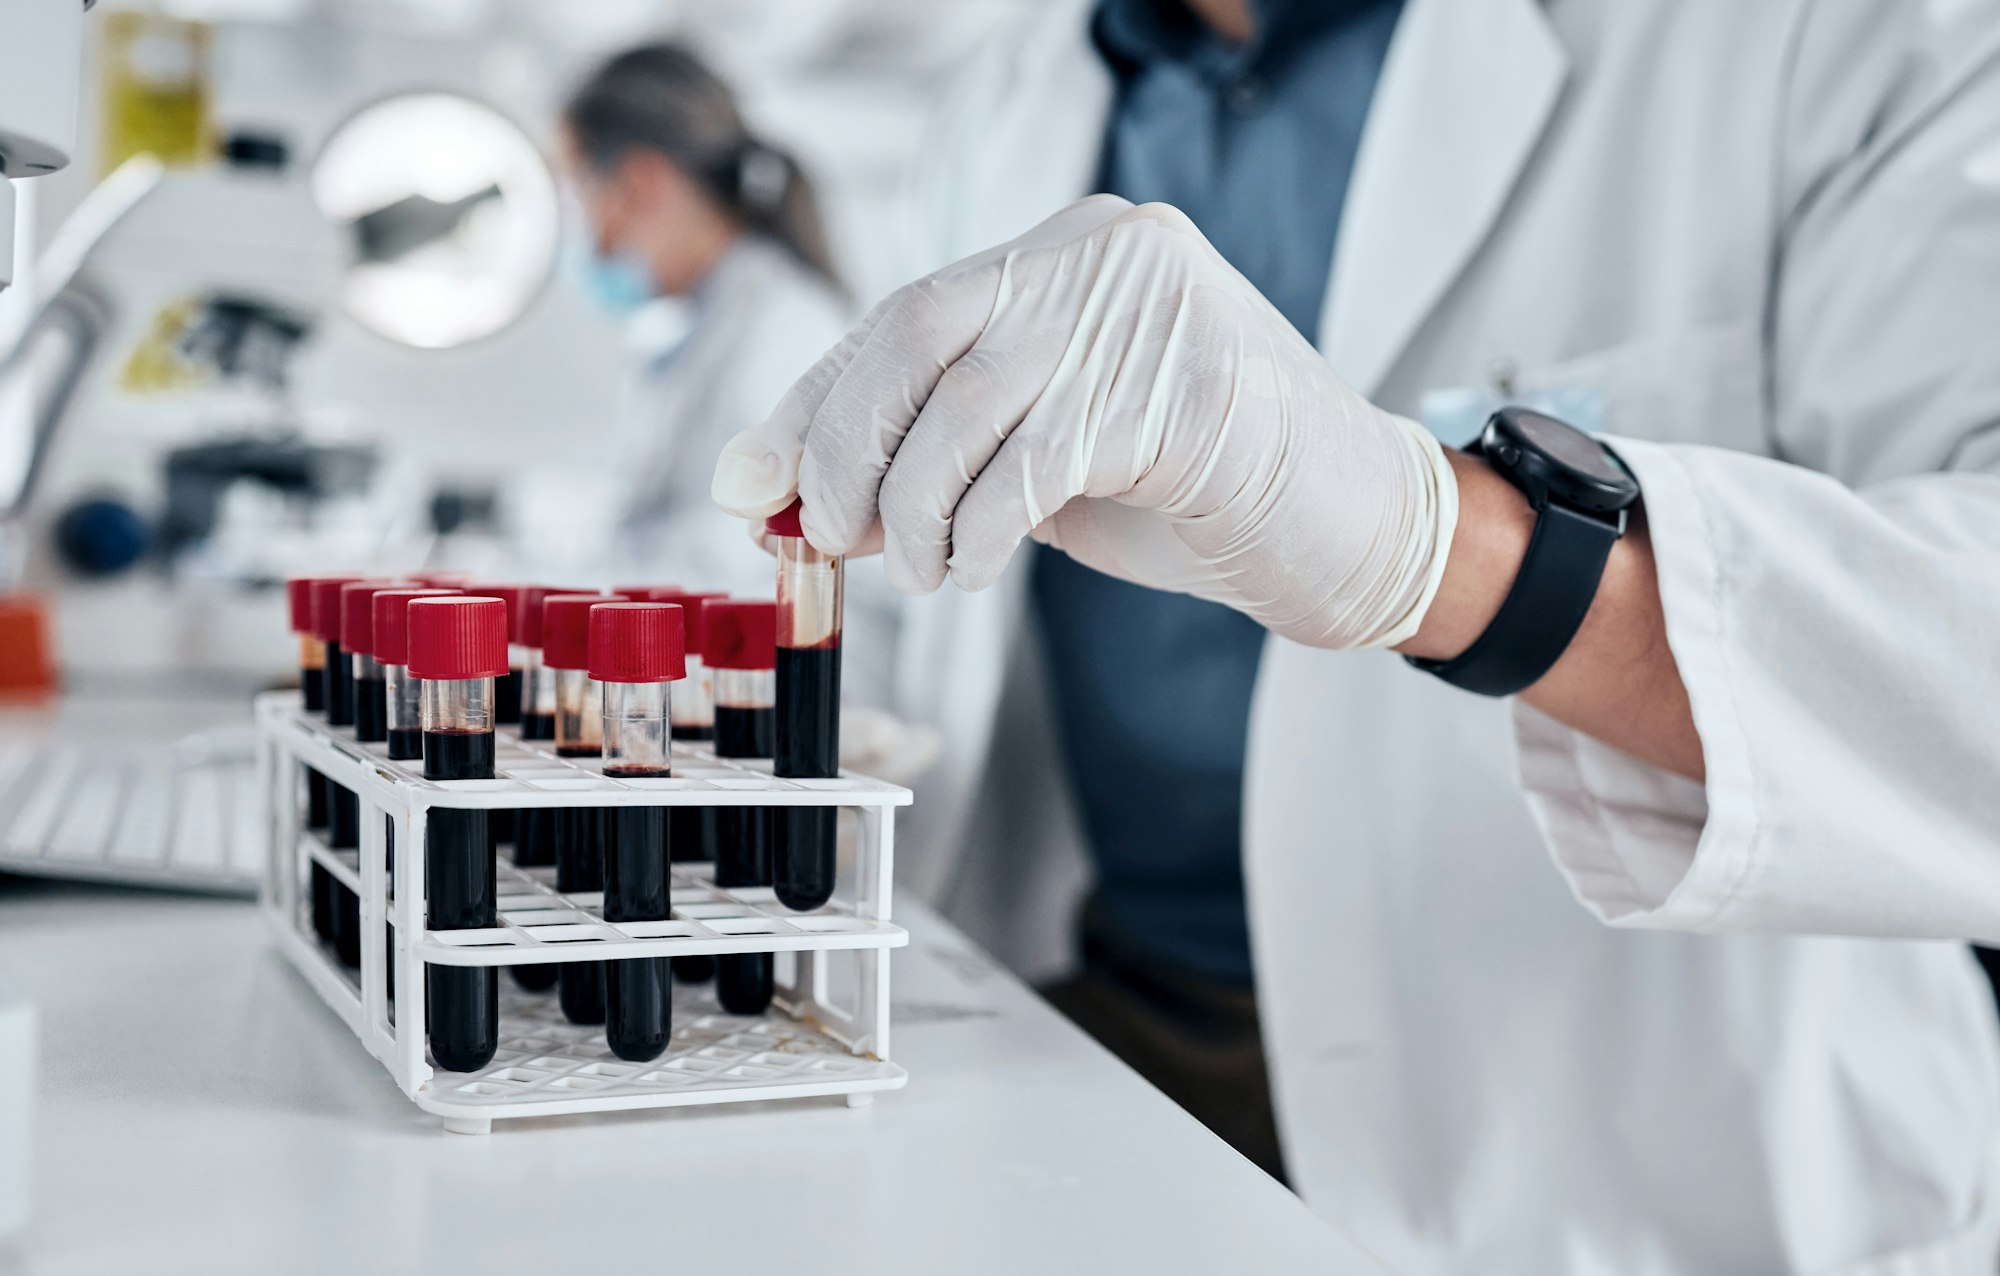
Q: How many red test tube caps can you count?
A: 14